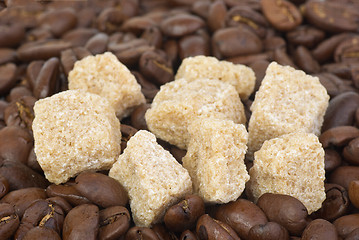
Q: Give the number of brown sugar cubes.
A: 8